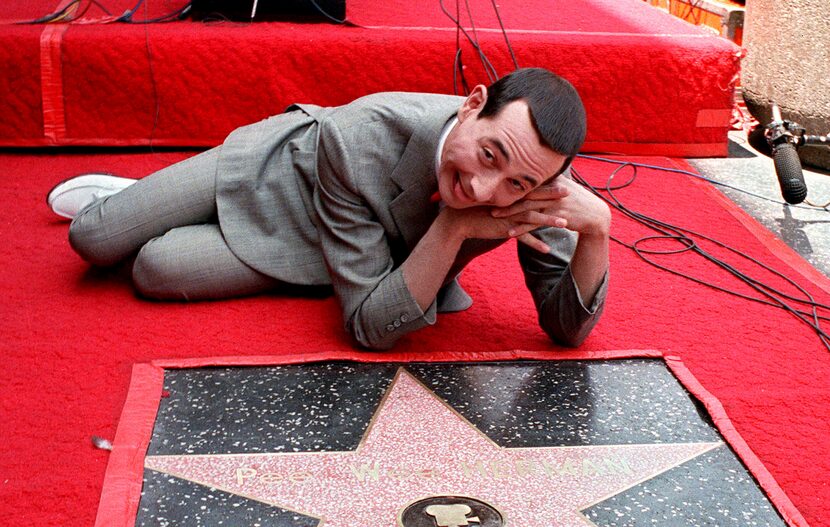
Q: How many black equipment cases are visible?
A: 1